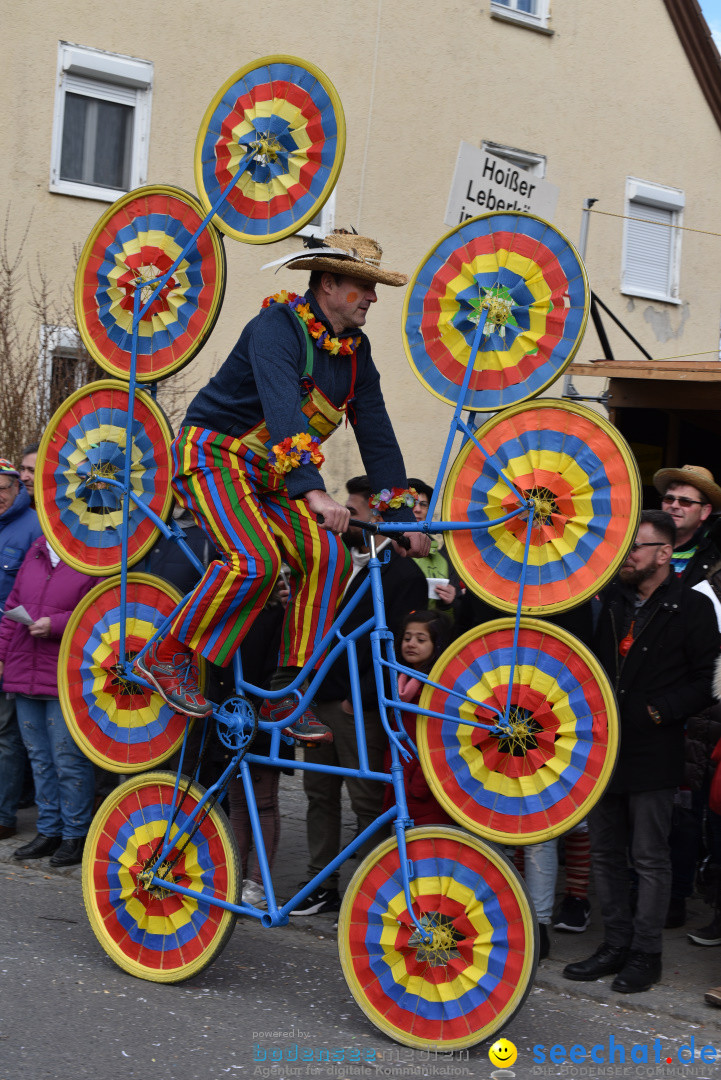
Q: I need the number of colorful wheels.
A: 9